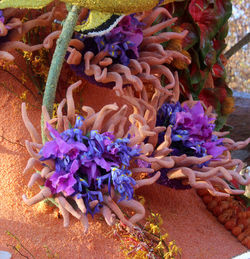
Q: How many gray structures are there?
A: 1